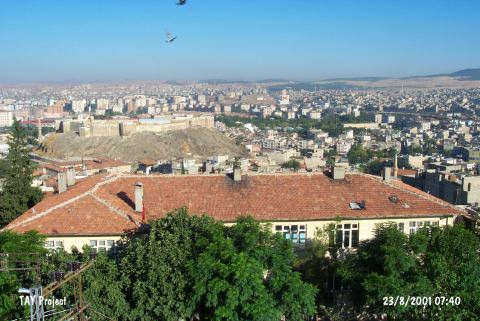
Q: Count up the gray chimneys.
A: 6